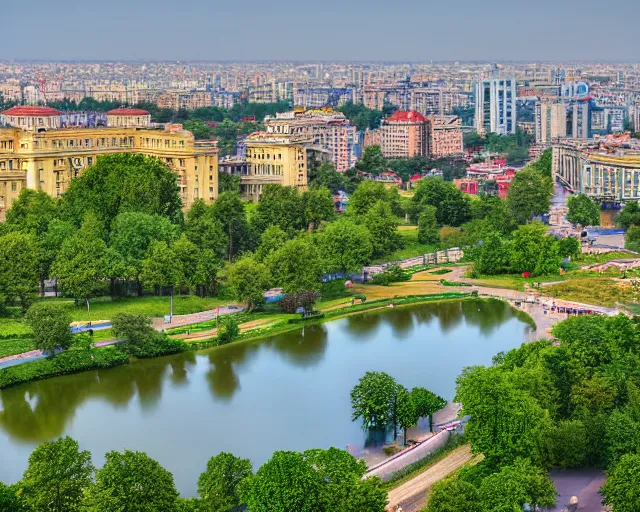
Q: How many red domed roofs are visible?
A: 3